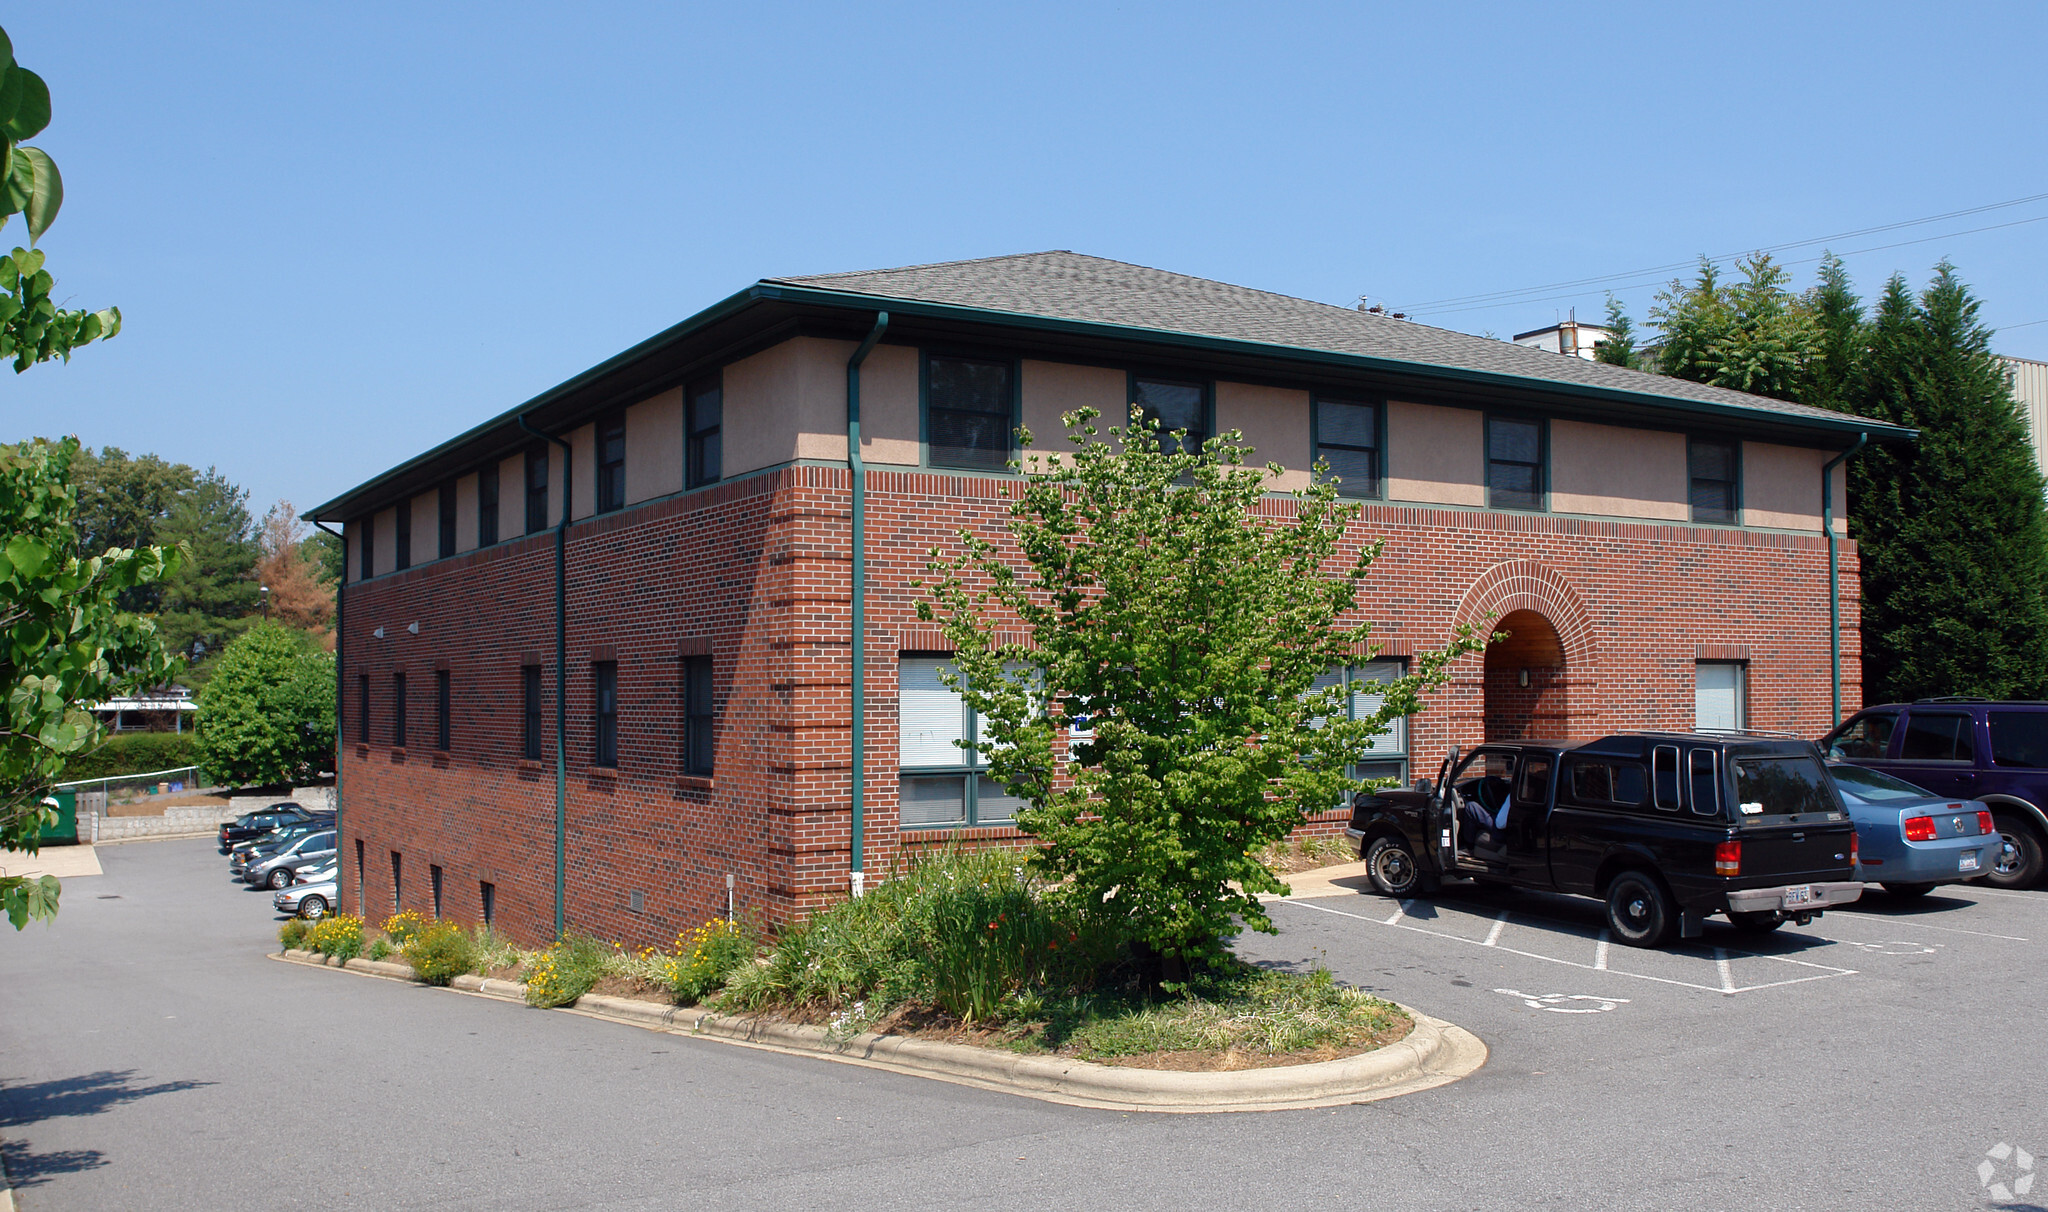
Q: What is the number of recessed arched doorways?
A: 1